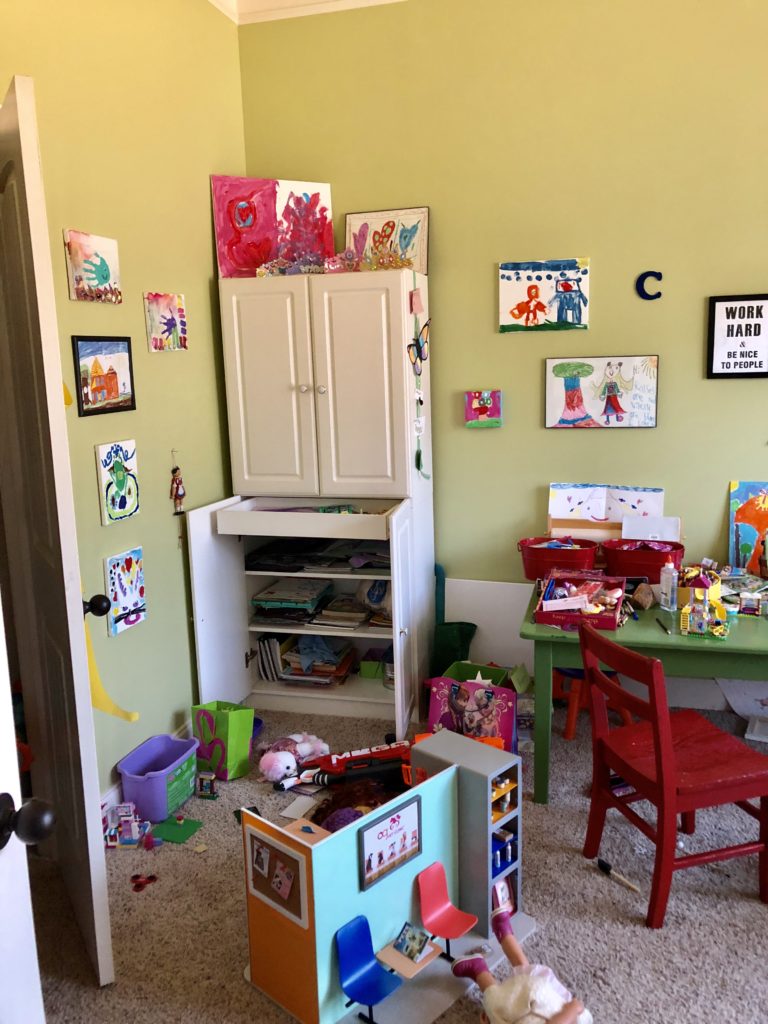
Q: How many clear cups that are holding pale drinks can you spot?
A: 0